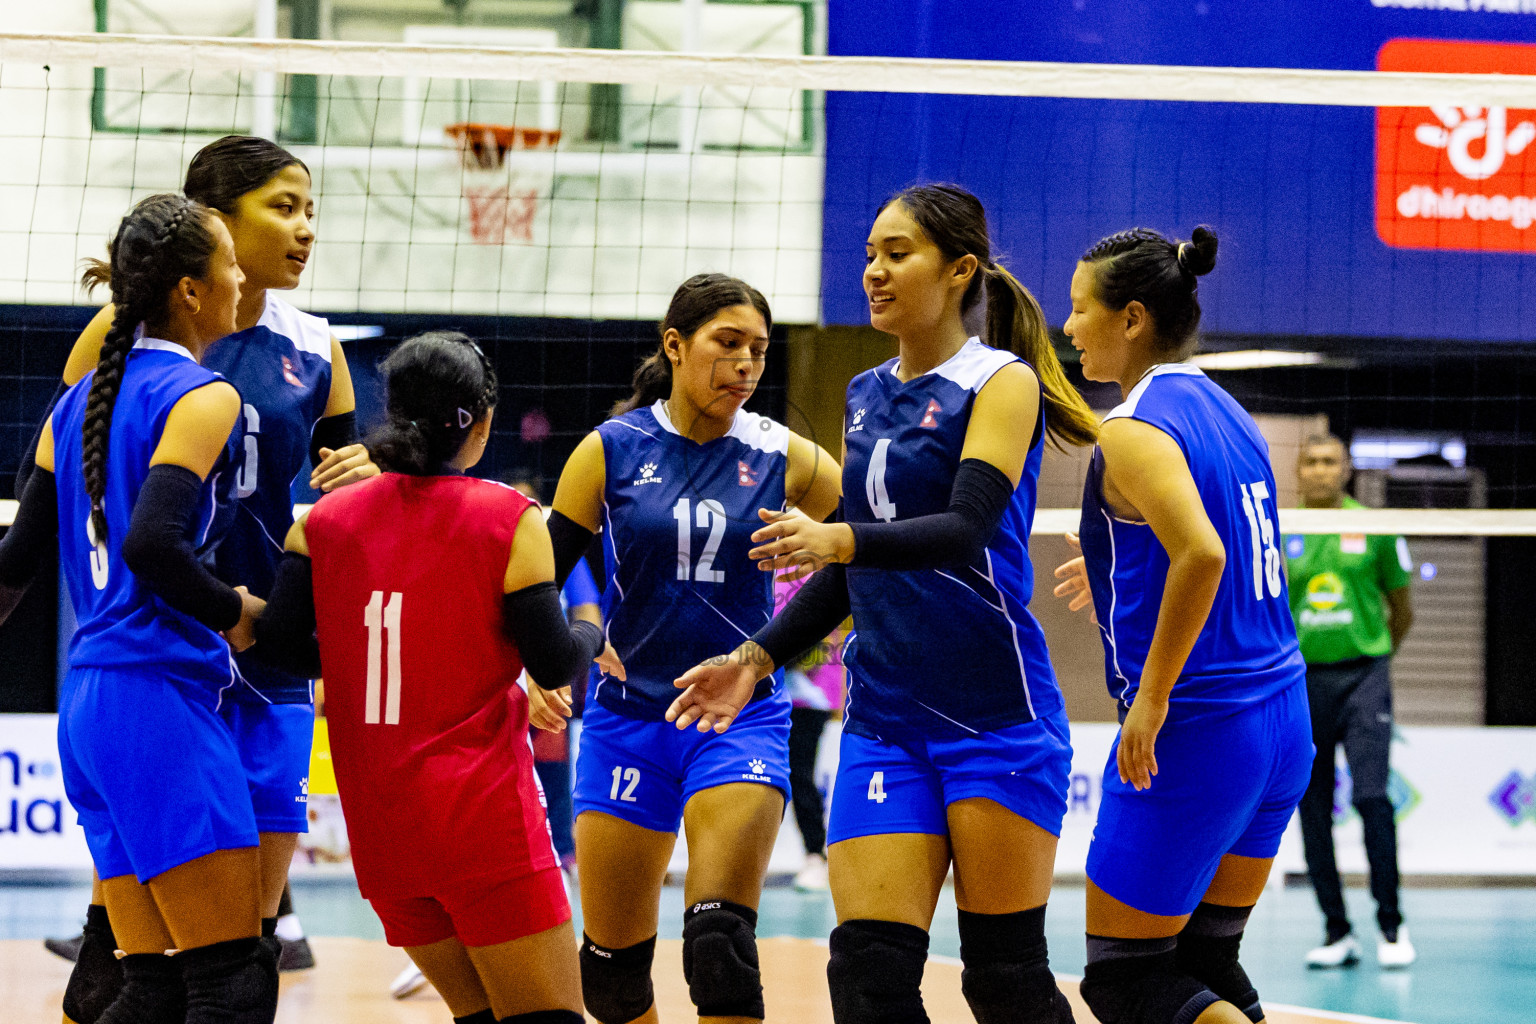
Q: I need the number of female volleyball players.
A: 6